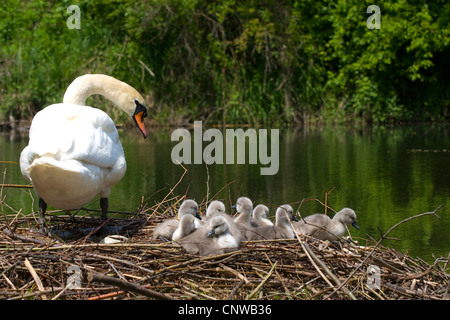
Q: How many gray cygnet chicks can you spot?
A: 8